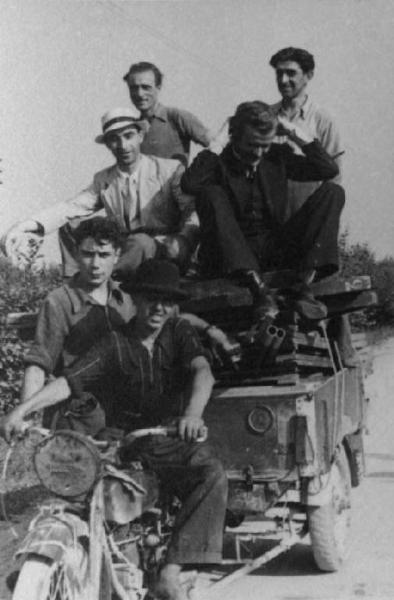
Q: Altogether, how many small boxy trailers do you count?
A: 1